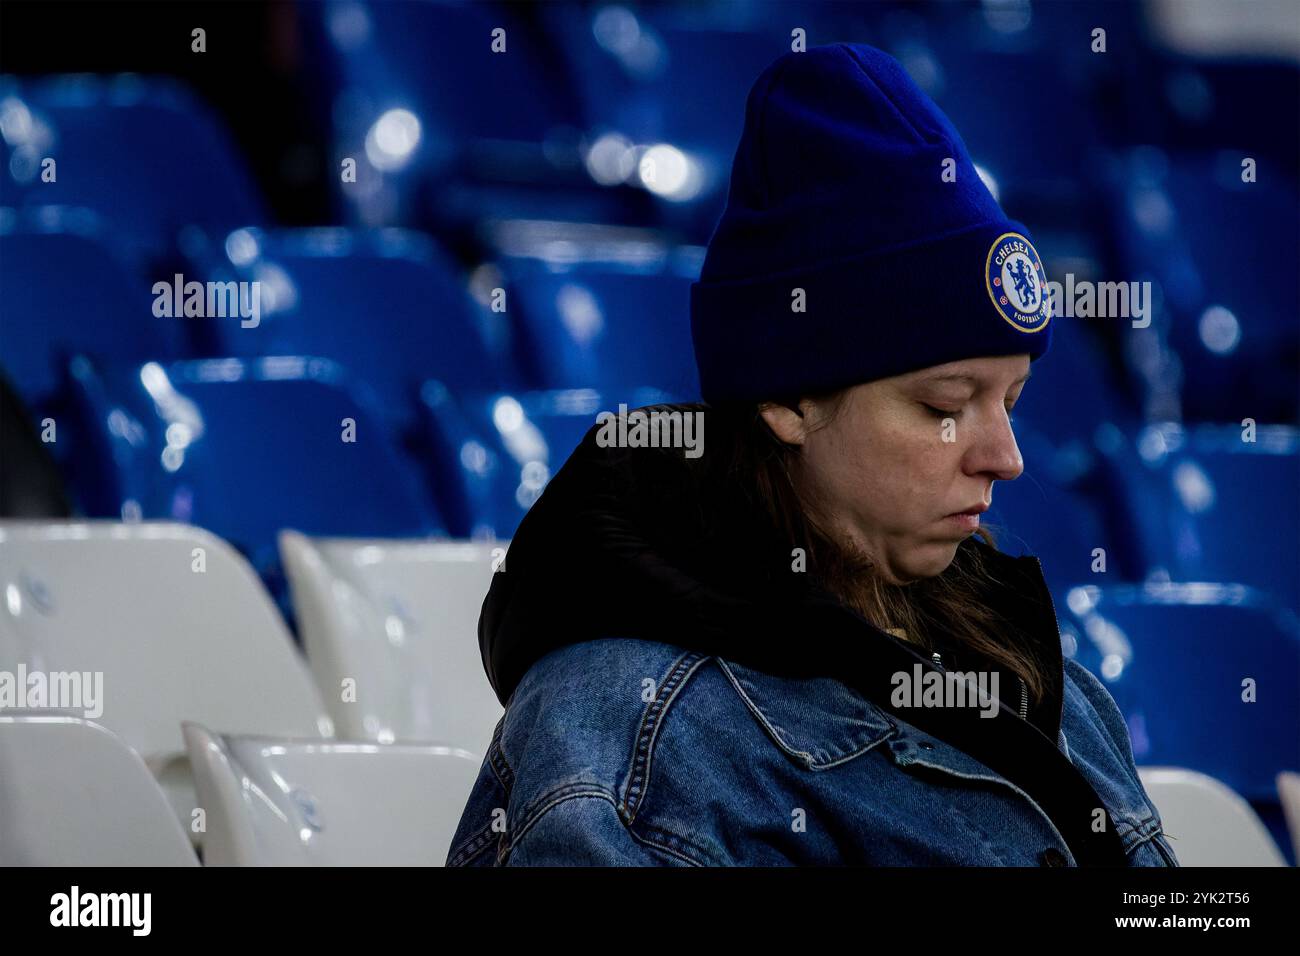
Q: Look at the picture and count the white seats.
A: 6